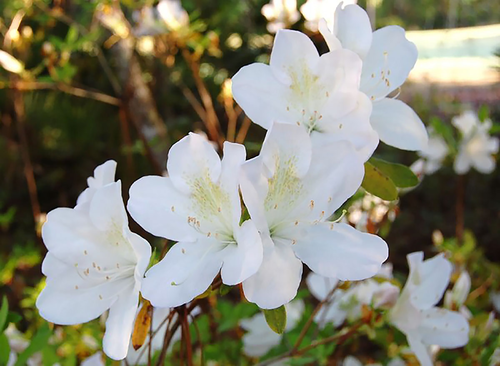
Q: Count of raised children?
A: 0